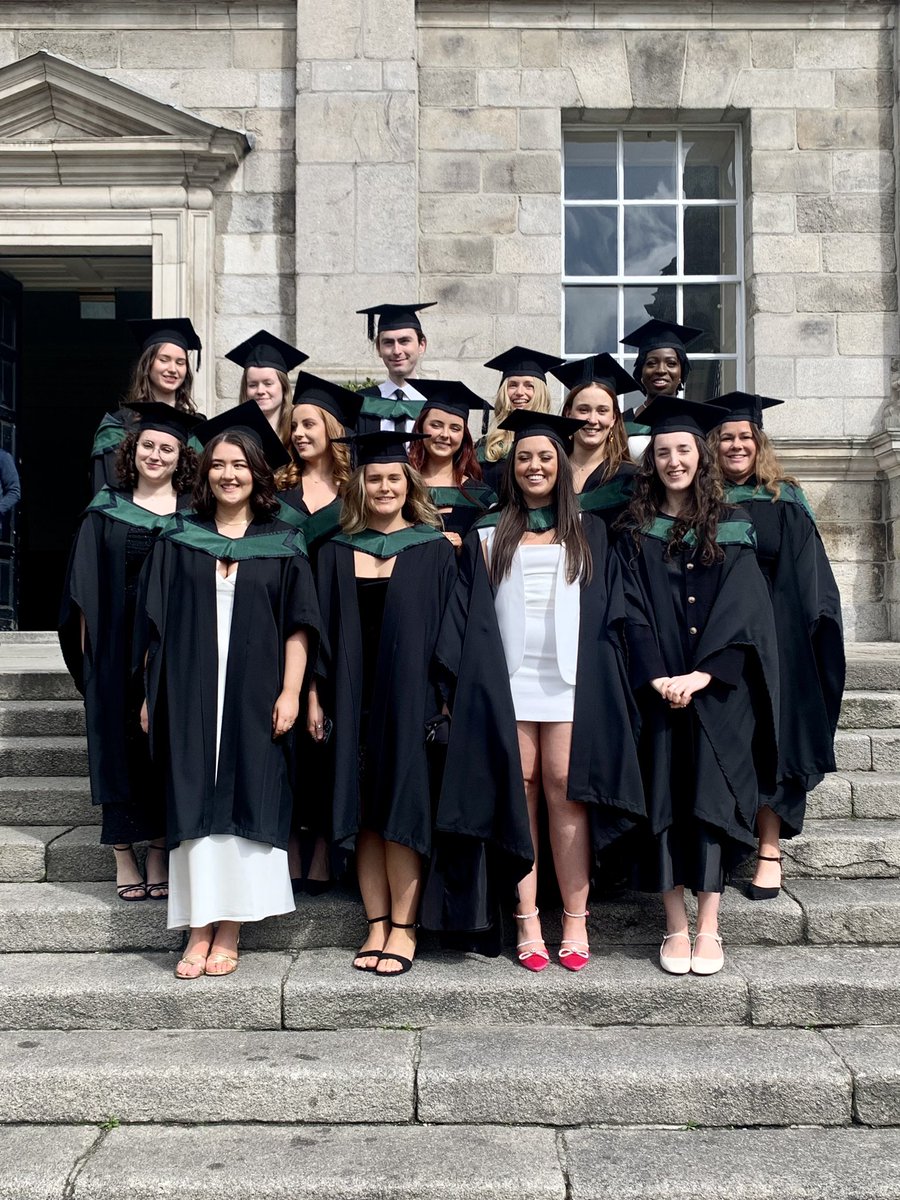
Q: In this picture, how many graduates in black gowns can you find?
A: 14